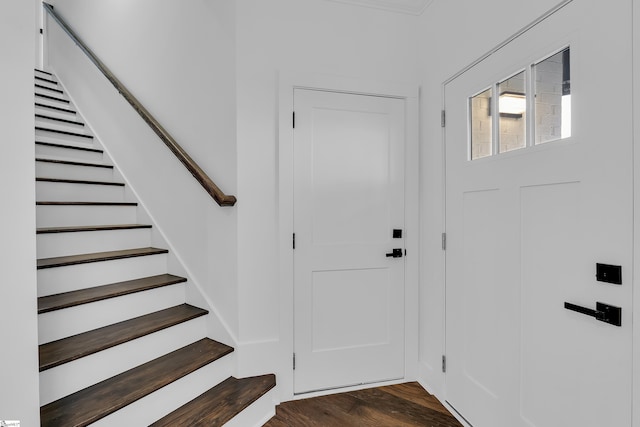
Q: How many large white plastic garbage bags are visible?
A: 0